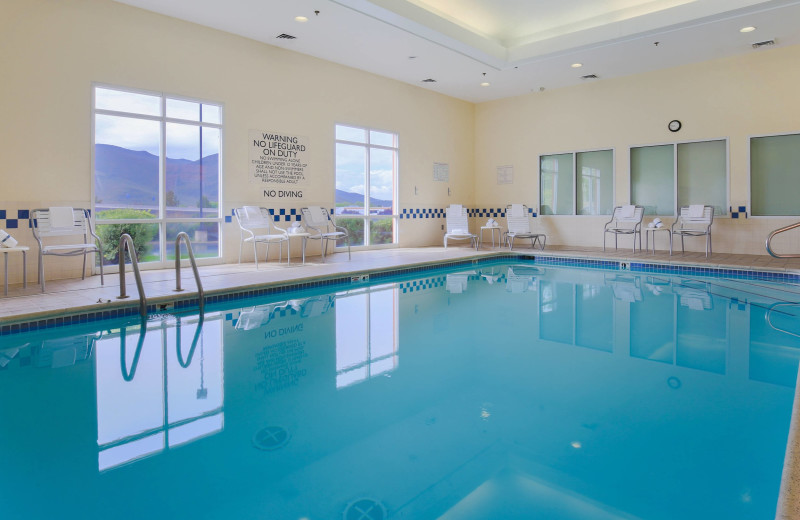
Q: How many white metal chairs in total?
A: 7